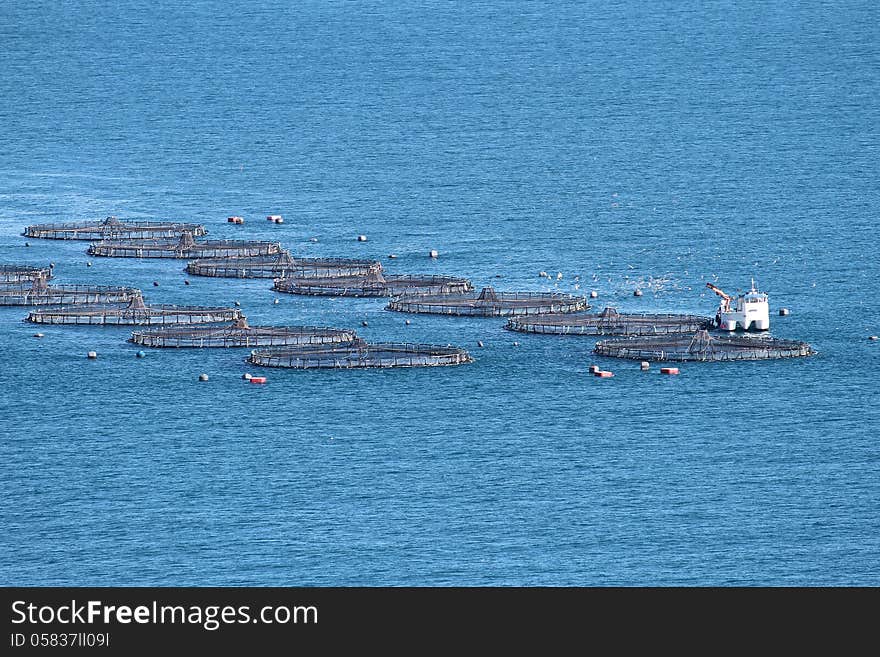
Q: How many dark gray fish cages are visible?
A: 12